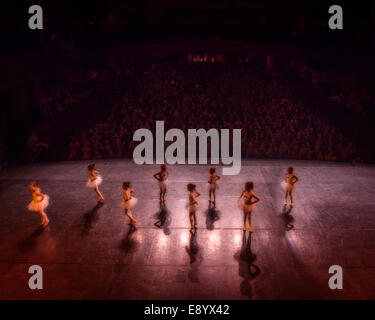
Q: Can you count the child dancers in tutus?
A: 8